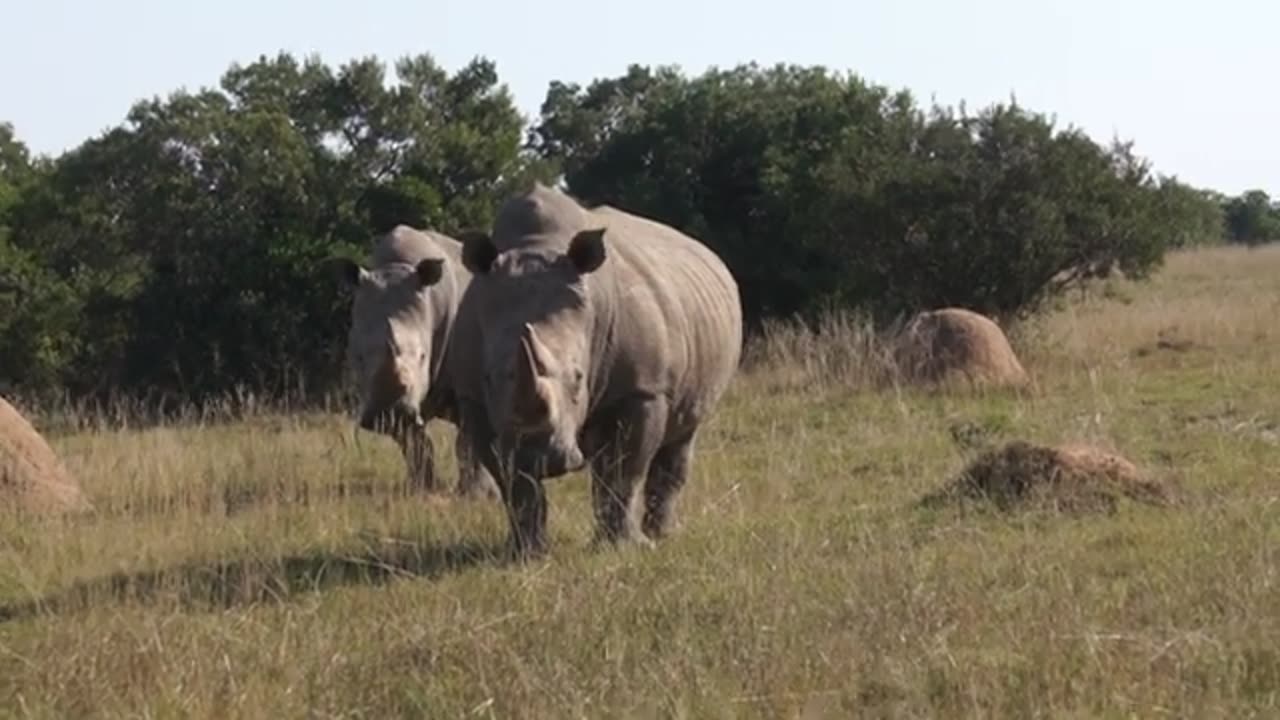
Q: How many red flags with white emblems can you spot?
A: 0